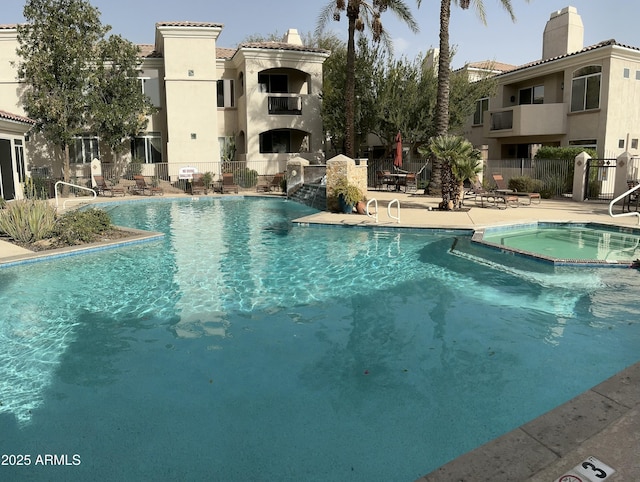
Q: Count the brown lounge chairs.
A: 7